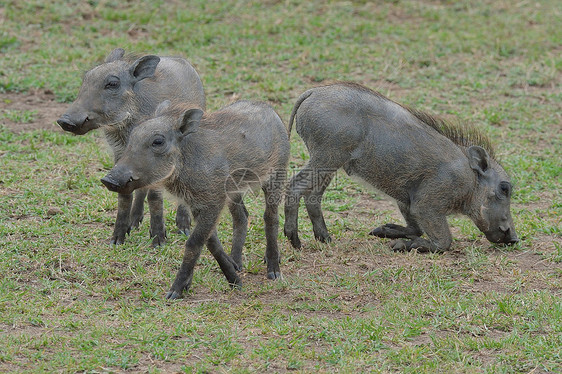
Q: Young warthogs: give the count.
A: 3